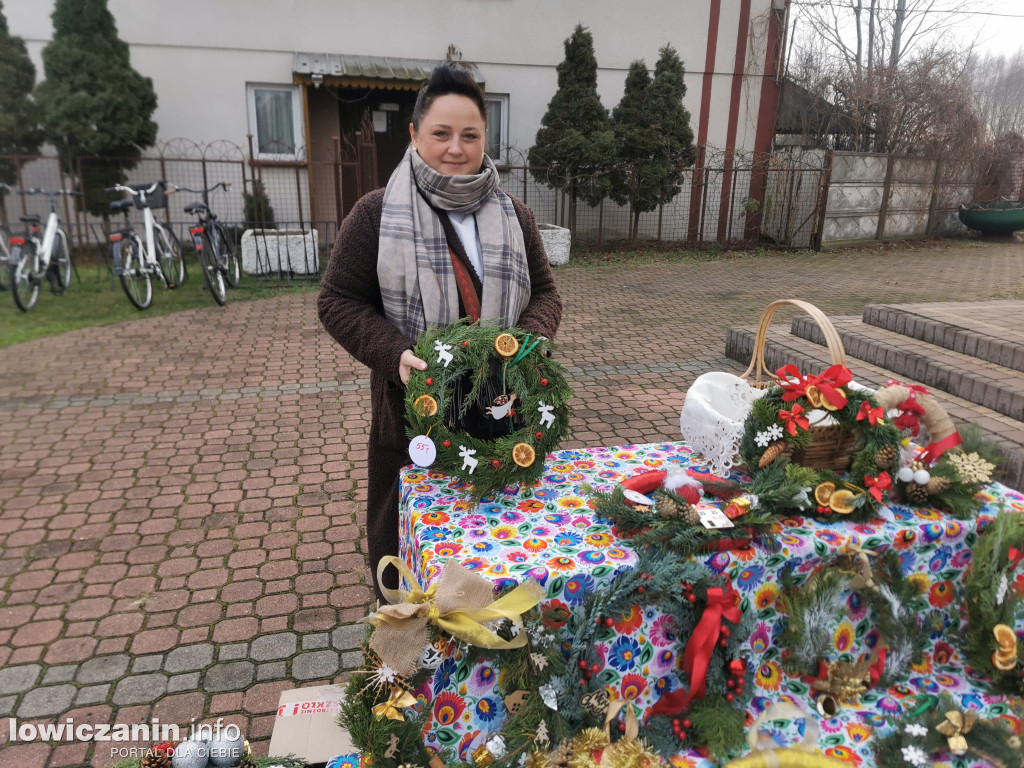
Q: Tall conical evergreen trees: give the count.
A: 5